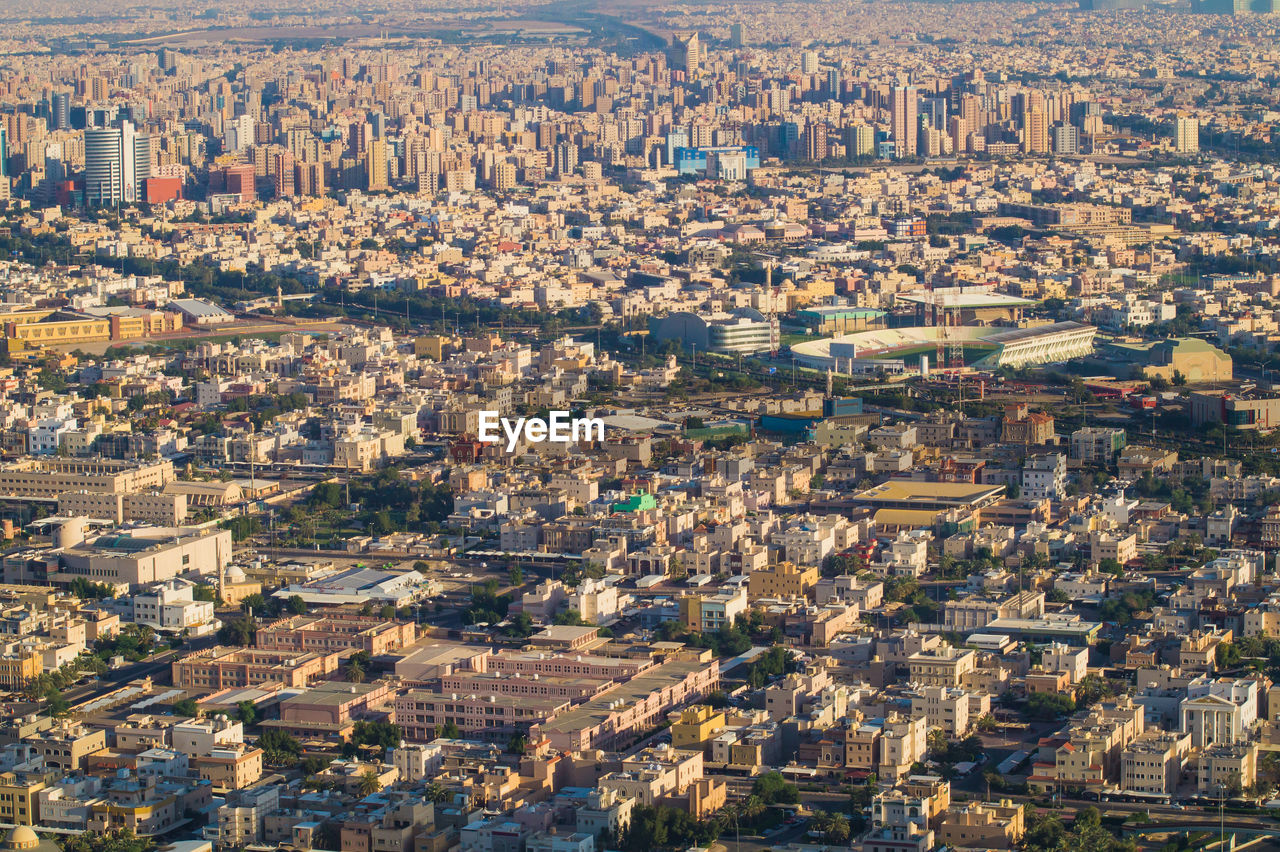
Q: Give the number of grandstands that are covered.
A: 1